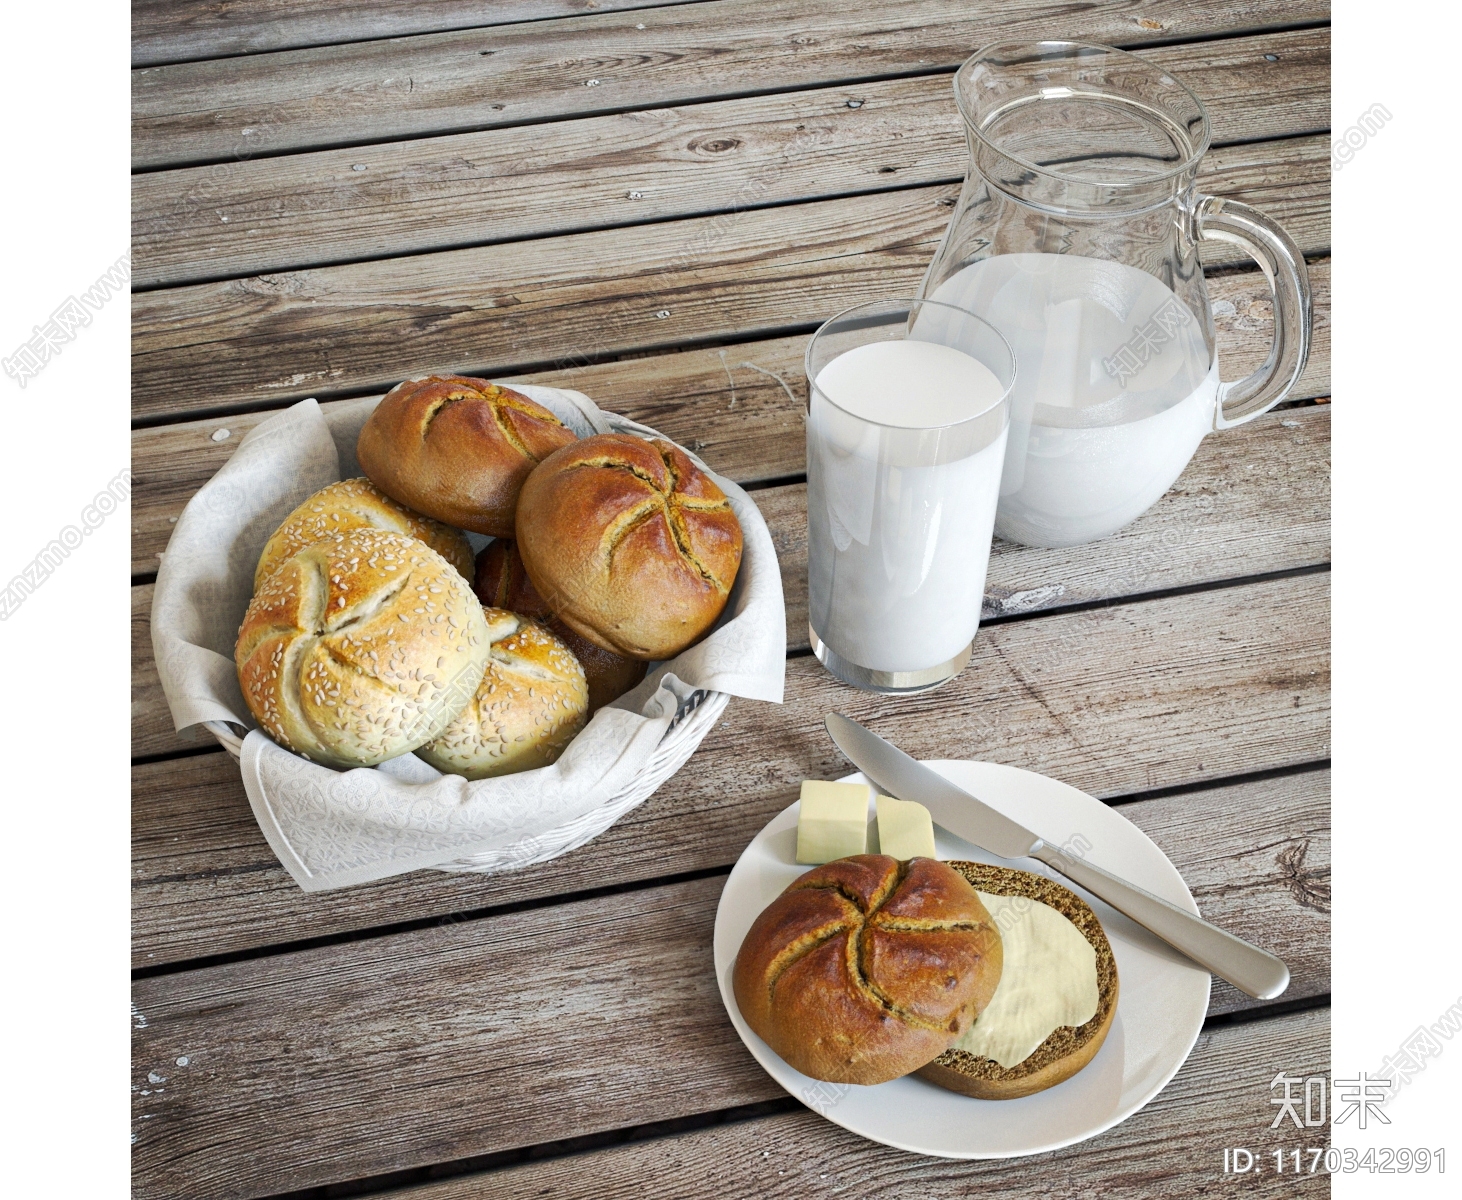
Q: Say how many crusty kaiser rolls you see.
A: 7